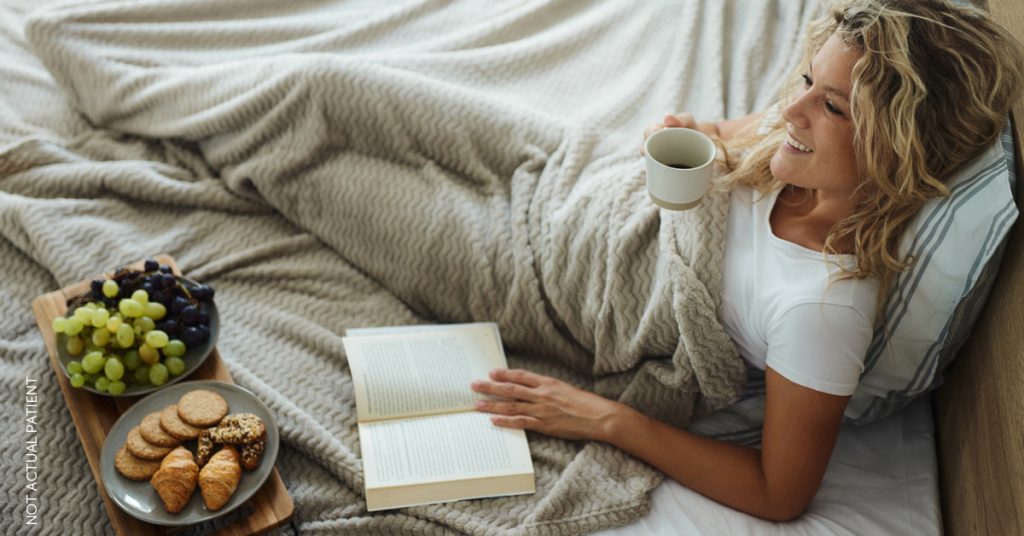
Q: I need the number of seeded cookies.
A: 3